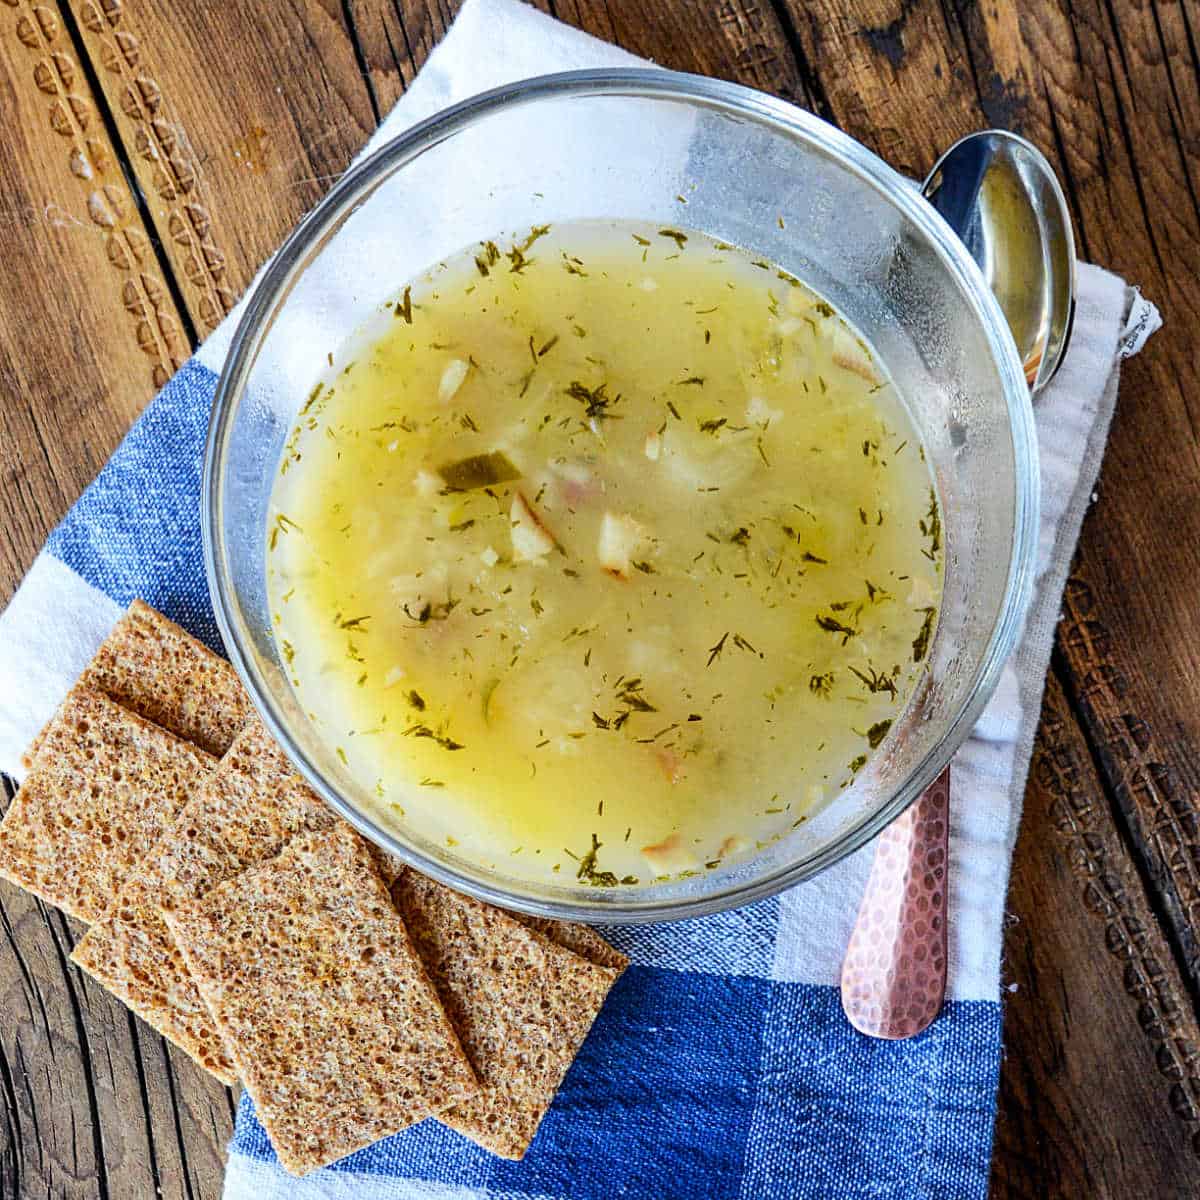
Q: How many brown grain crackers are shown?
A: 6